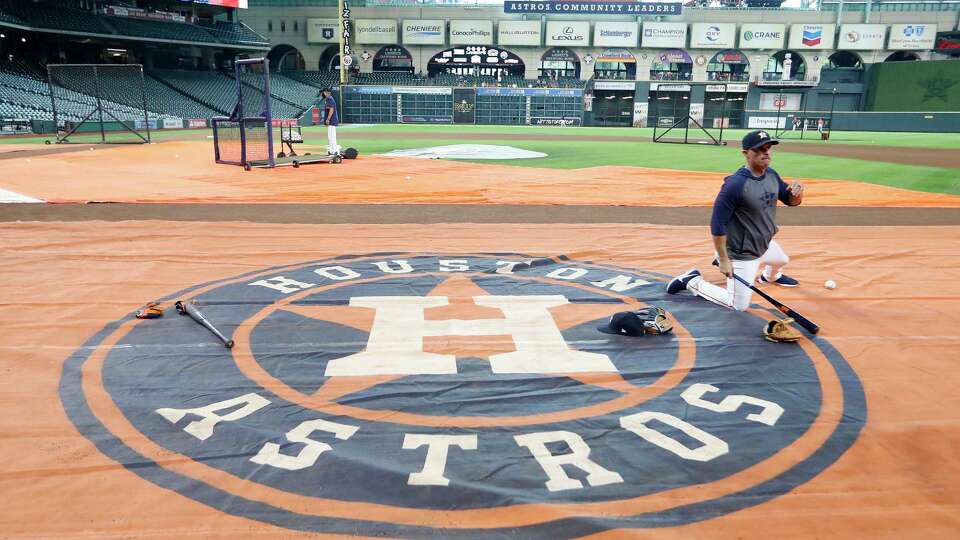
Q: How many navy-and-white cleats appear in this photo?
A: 2